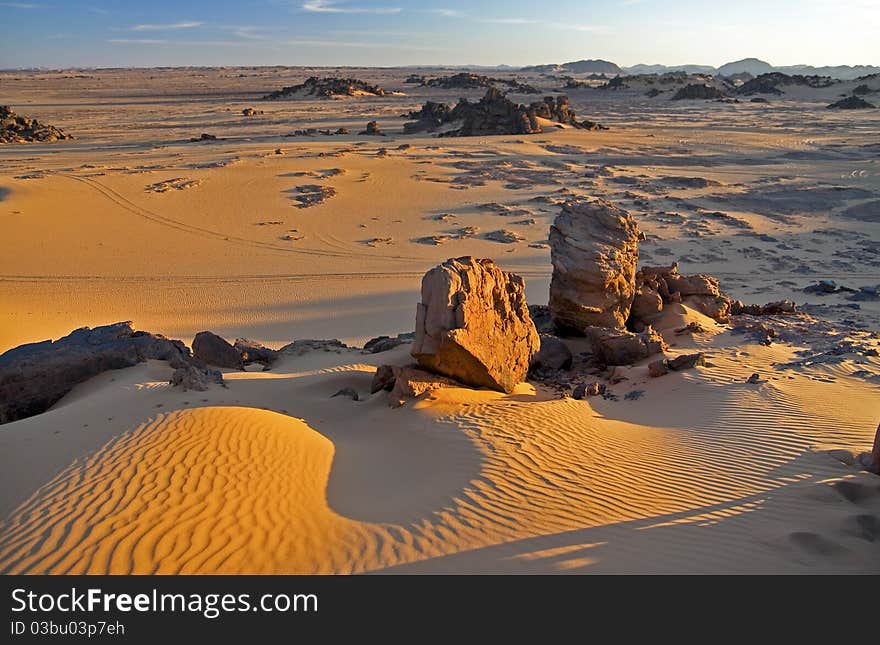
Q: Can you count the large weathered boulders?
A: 2